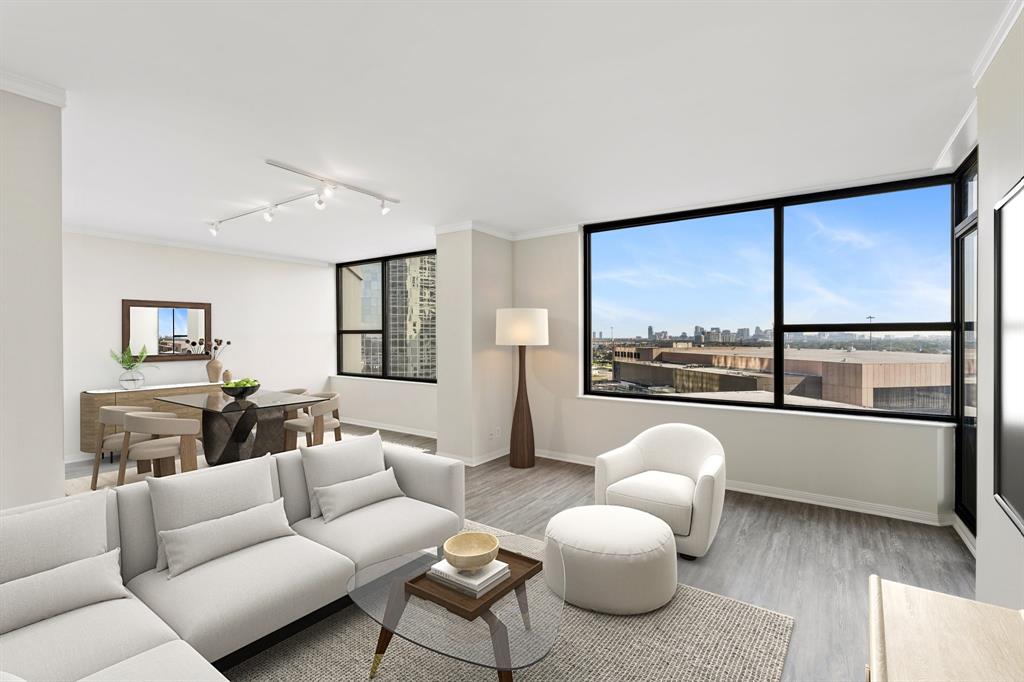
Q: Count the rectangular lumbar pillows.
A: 3